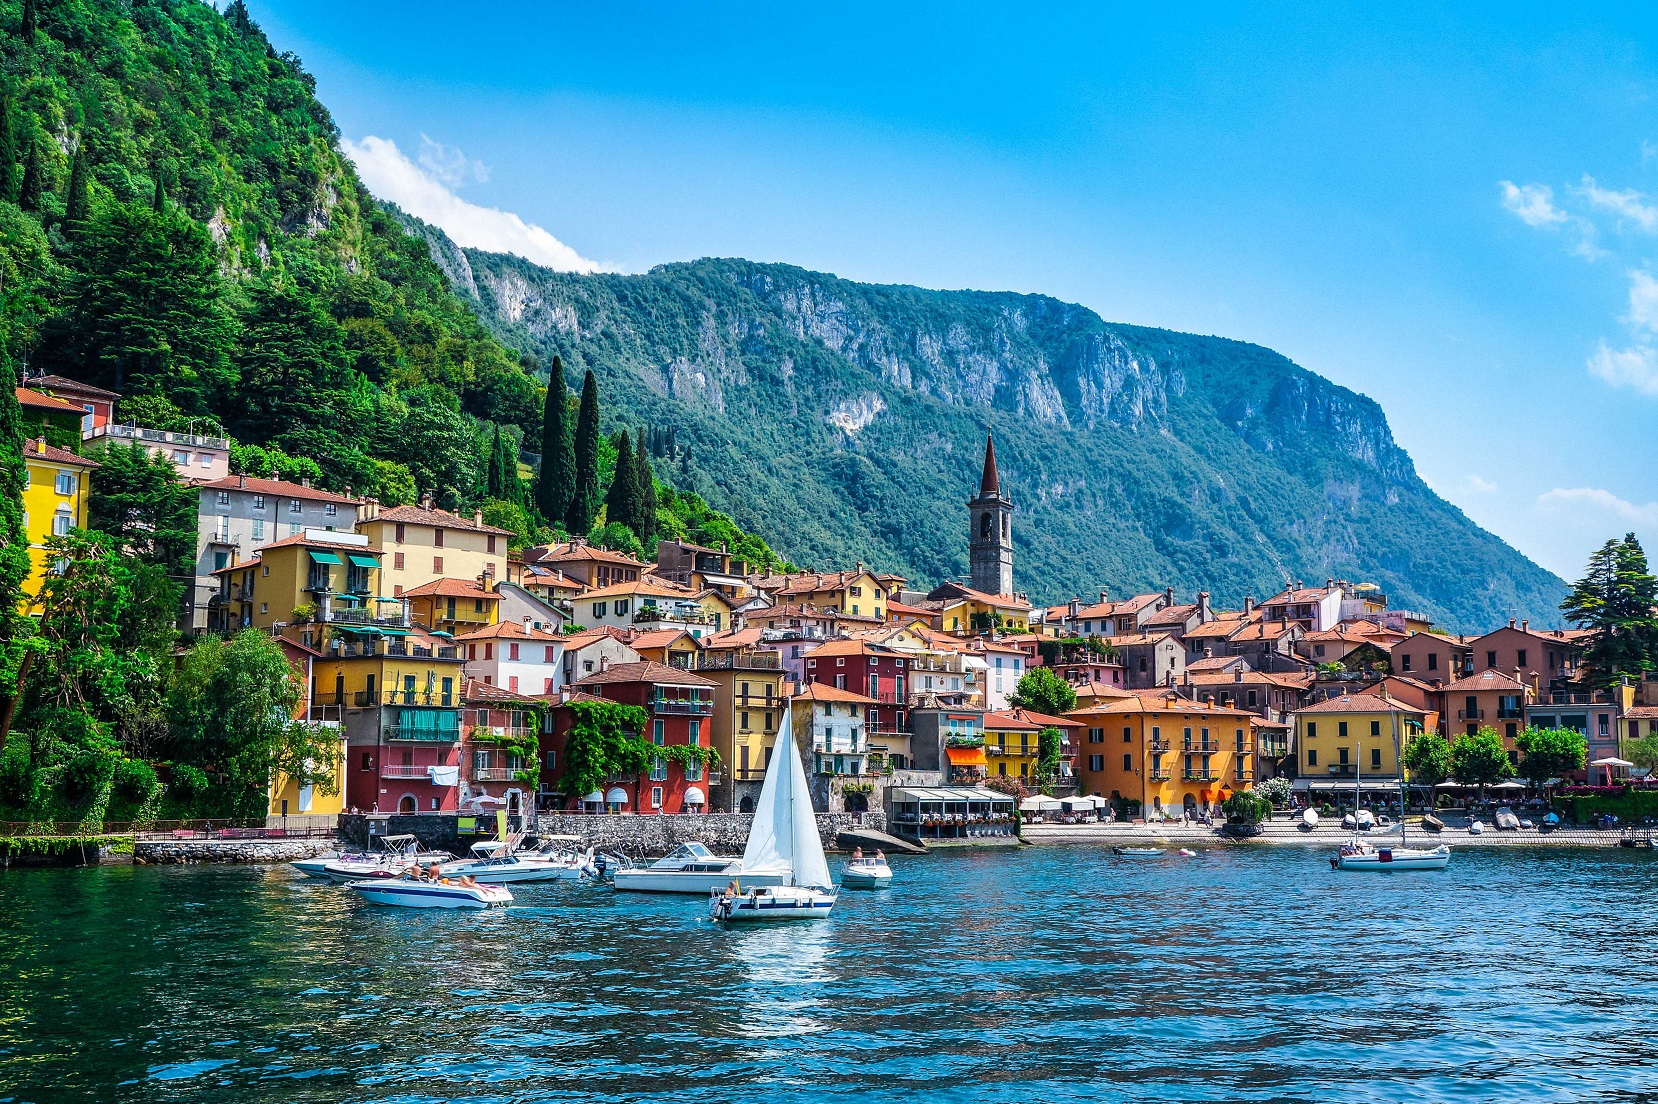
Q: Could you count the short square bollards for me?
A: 0